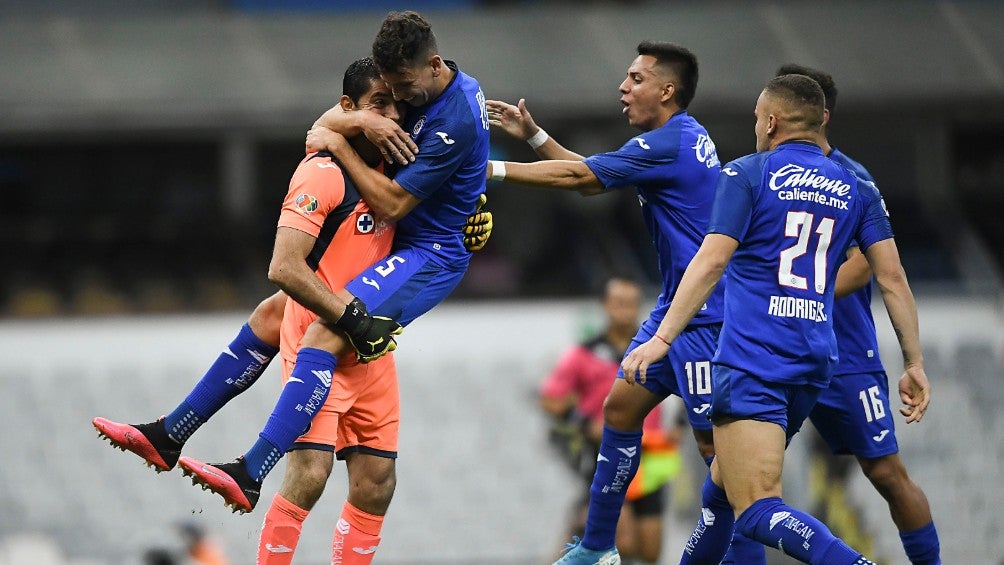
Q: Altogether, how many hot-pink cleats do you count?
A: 2